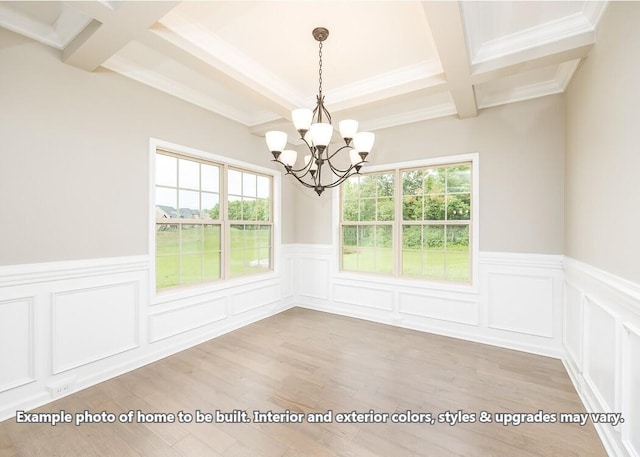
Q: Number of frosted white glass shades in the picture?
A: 9